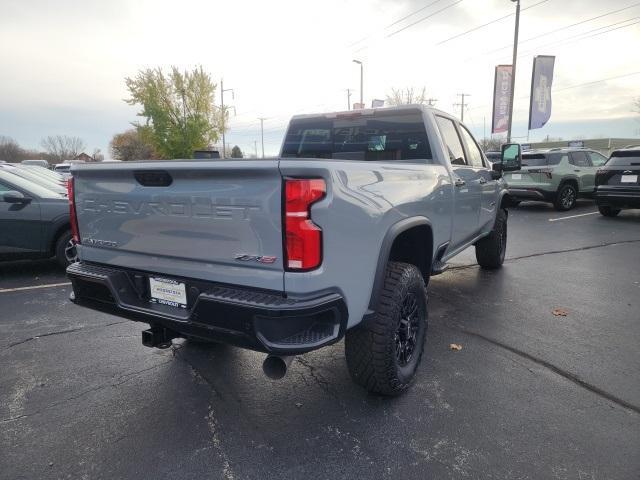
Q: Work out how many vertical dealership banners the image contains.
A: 2